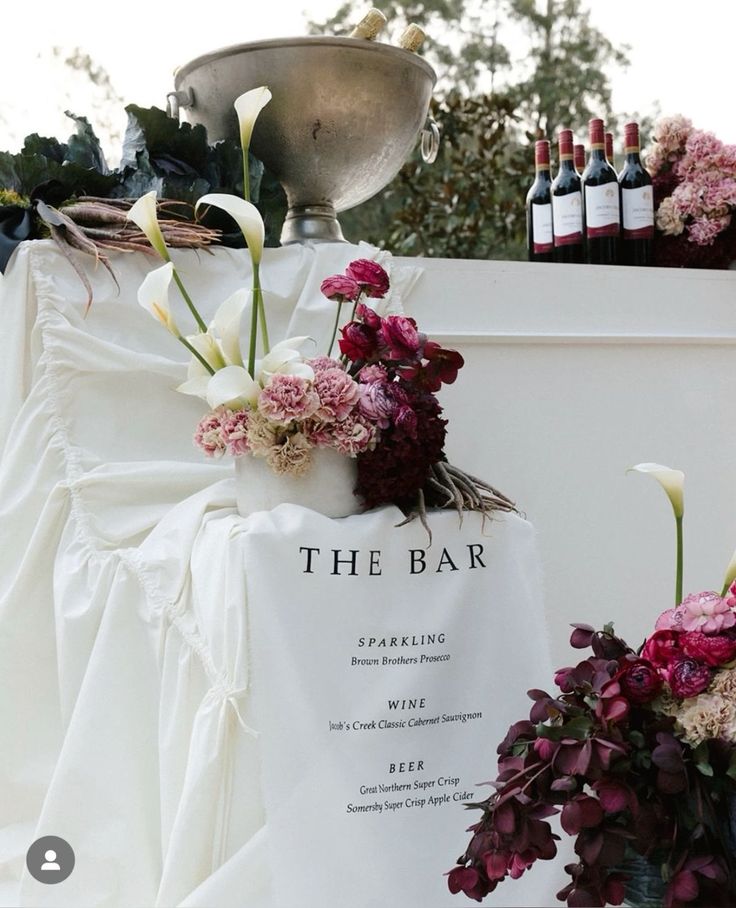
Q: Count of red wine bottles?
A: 6